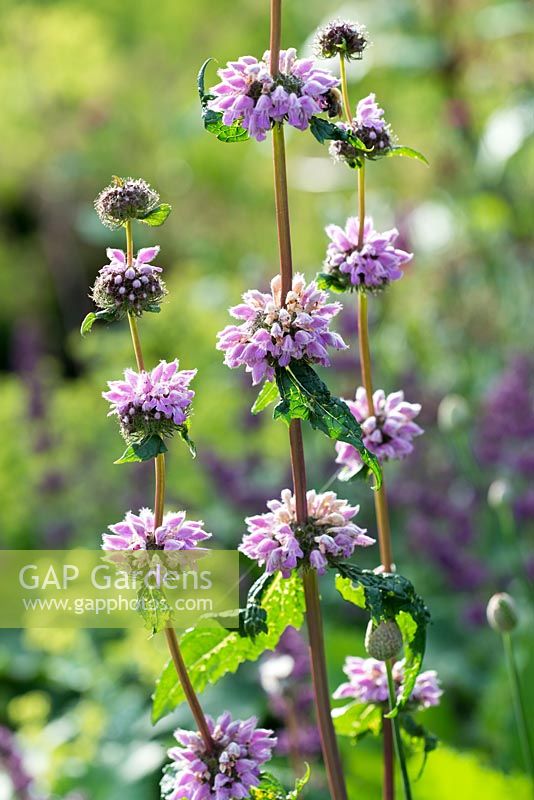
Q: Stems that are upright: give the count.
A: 3